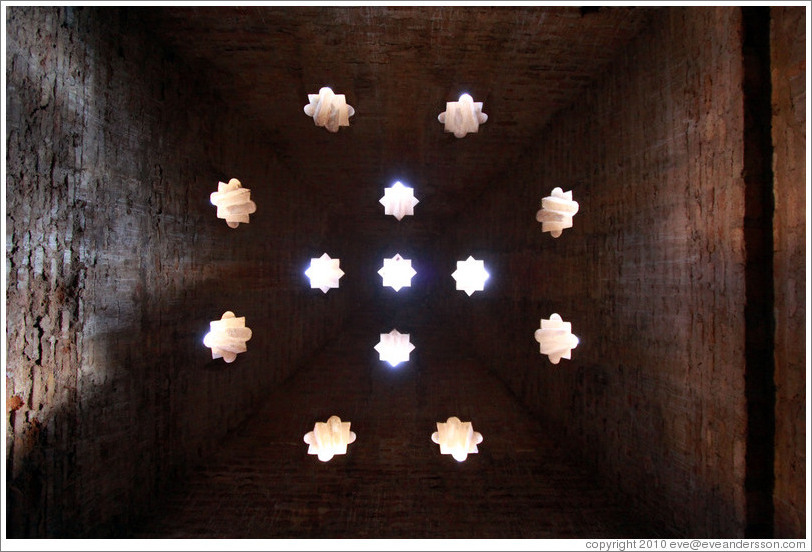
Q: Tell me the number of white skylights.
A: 13